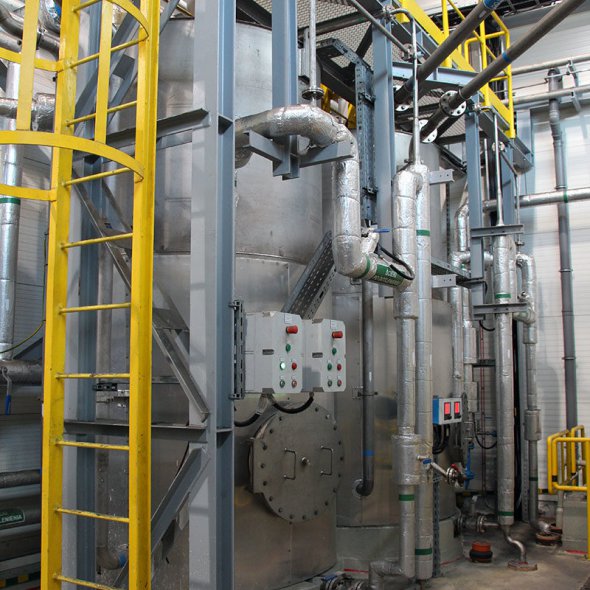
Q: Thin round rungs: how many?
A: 10